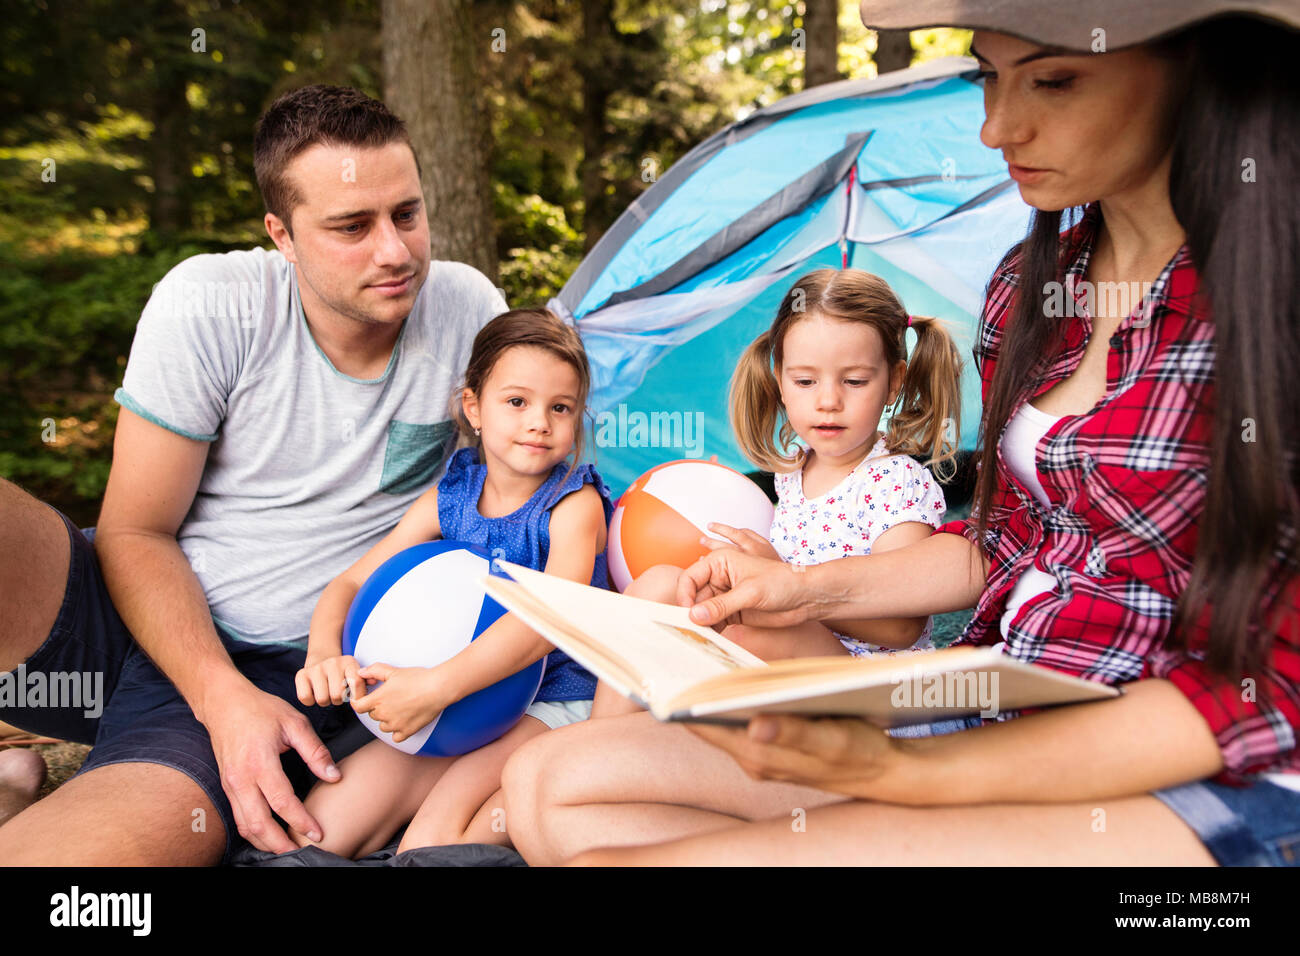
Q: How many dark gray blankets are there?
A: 1